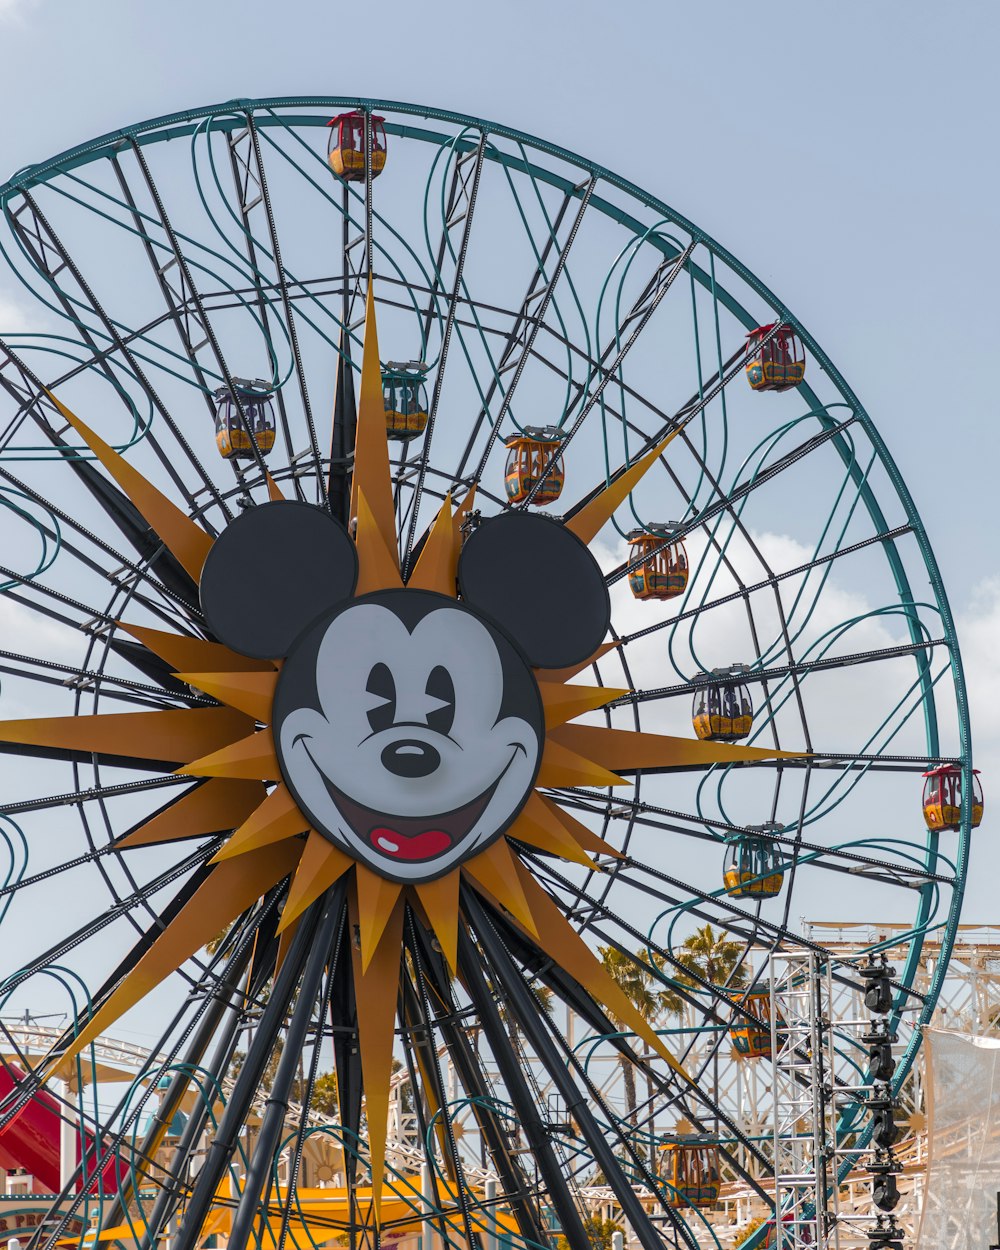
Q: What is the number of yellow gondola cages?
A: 4